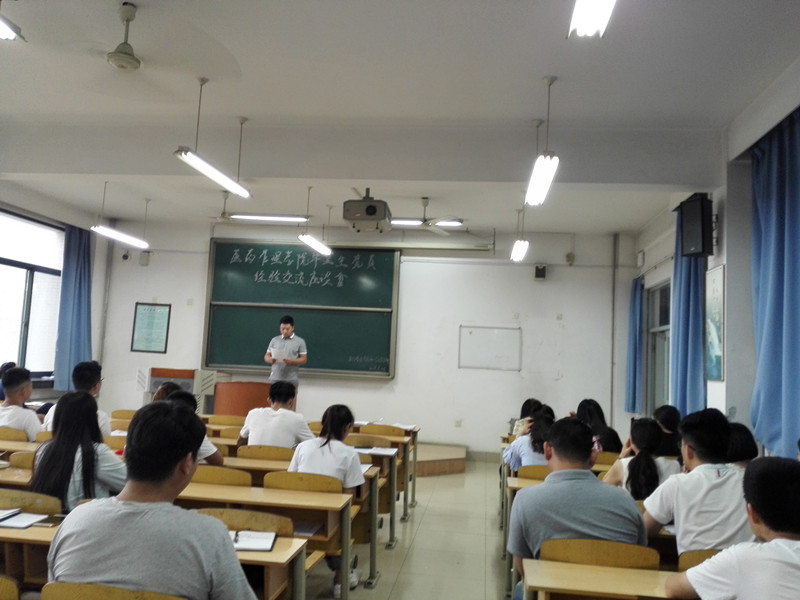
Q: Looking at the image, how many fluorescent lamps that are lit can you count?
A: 9